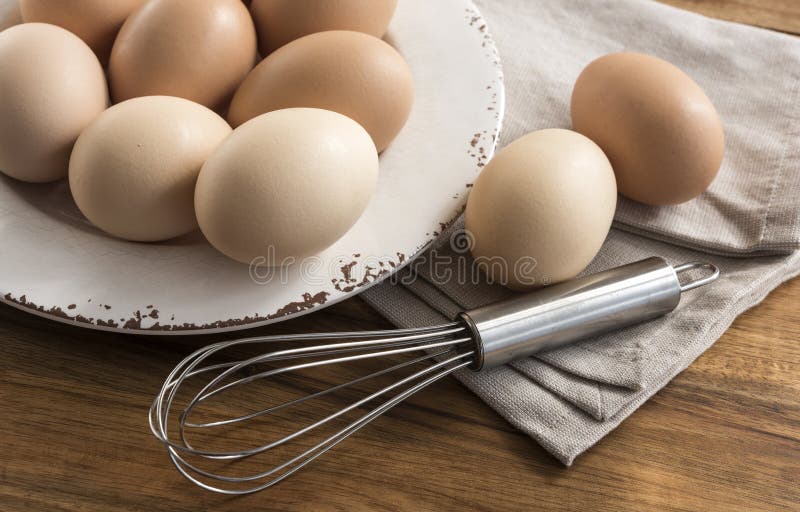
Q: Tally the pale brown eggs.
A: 4